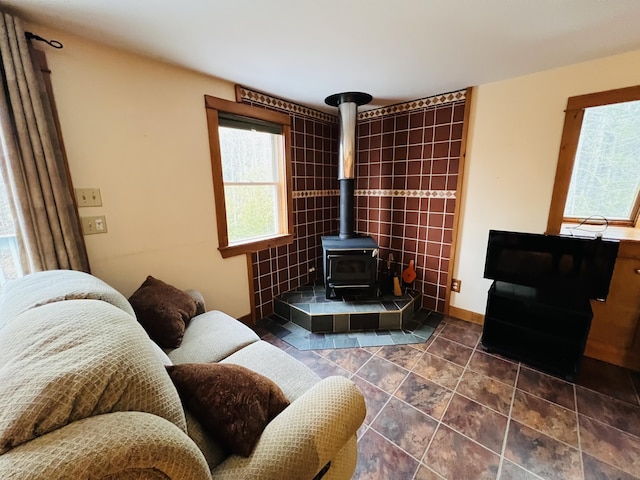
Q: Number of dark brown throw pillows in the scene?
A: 2